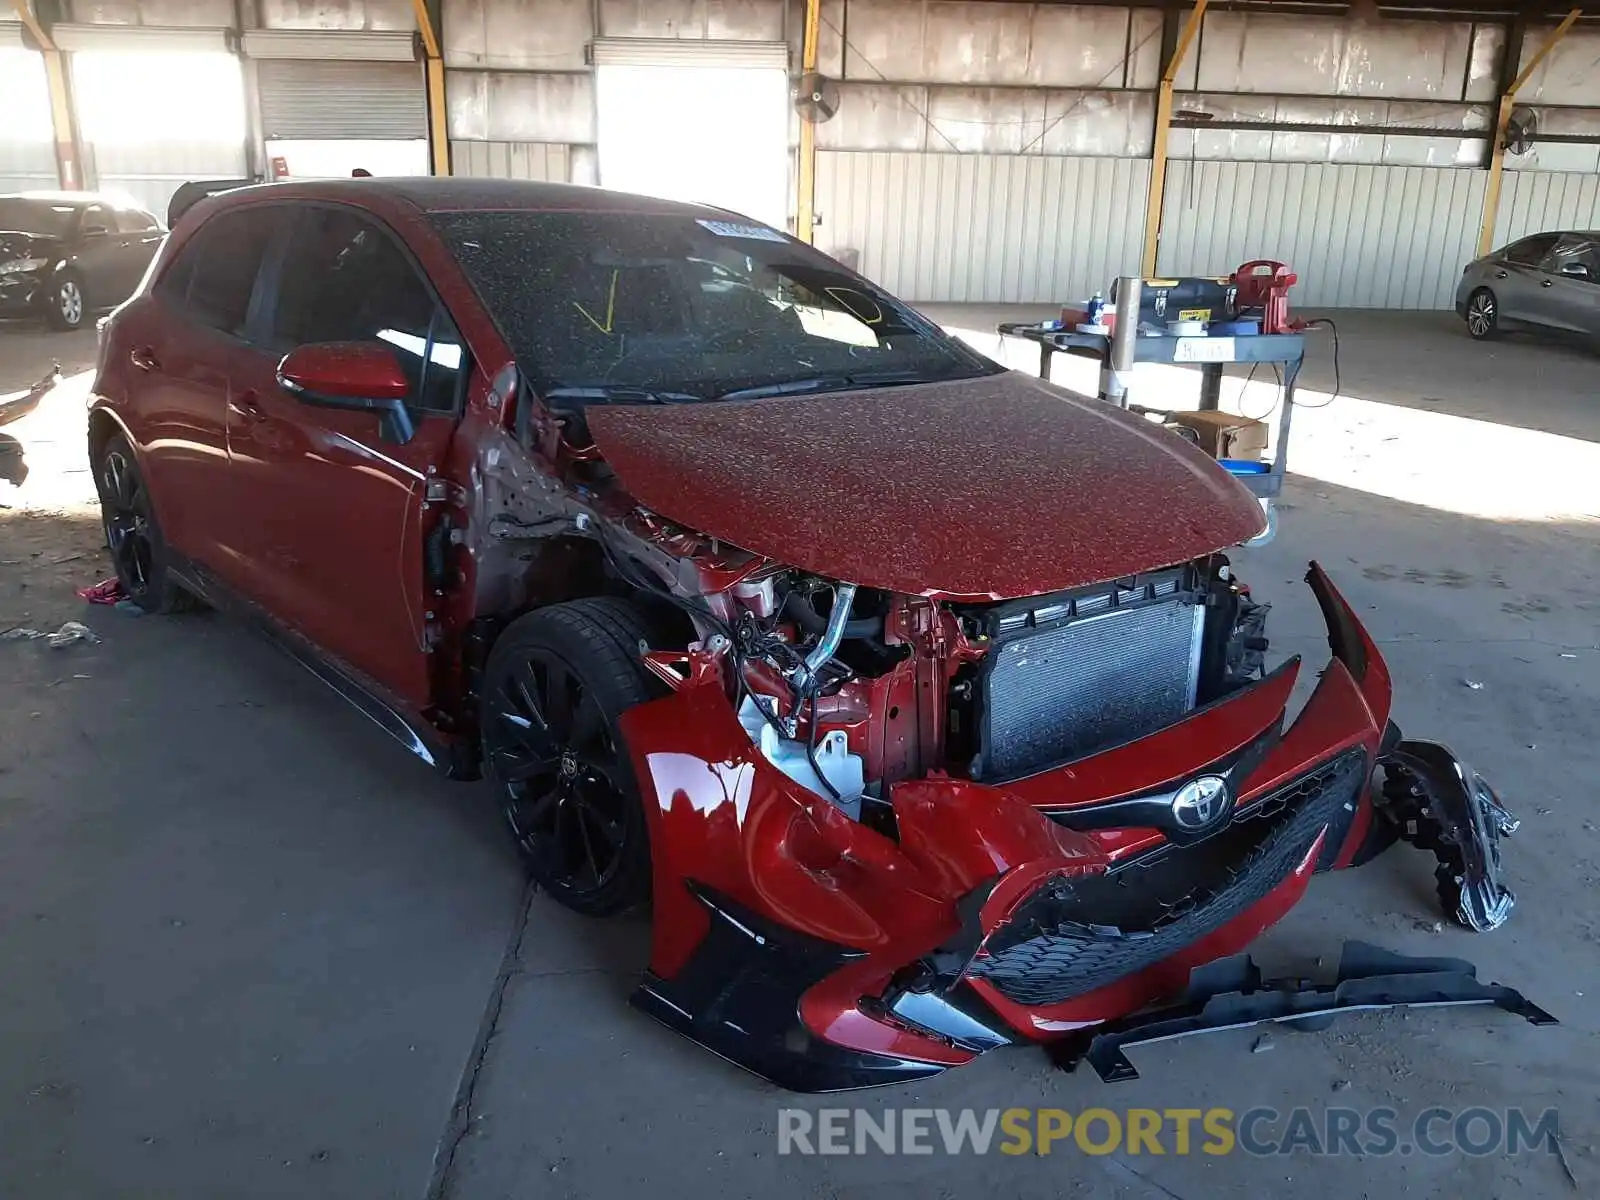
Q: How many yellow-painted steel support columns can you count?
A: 5